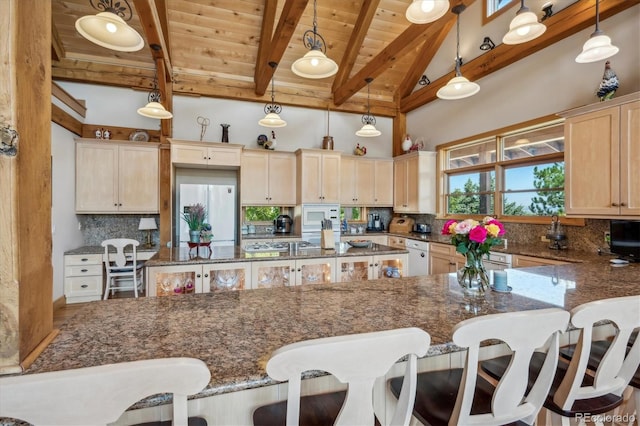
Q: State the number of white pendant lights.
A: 9